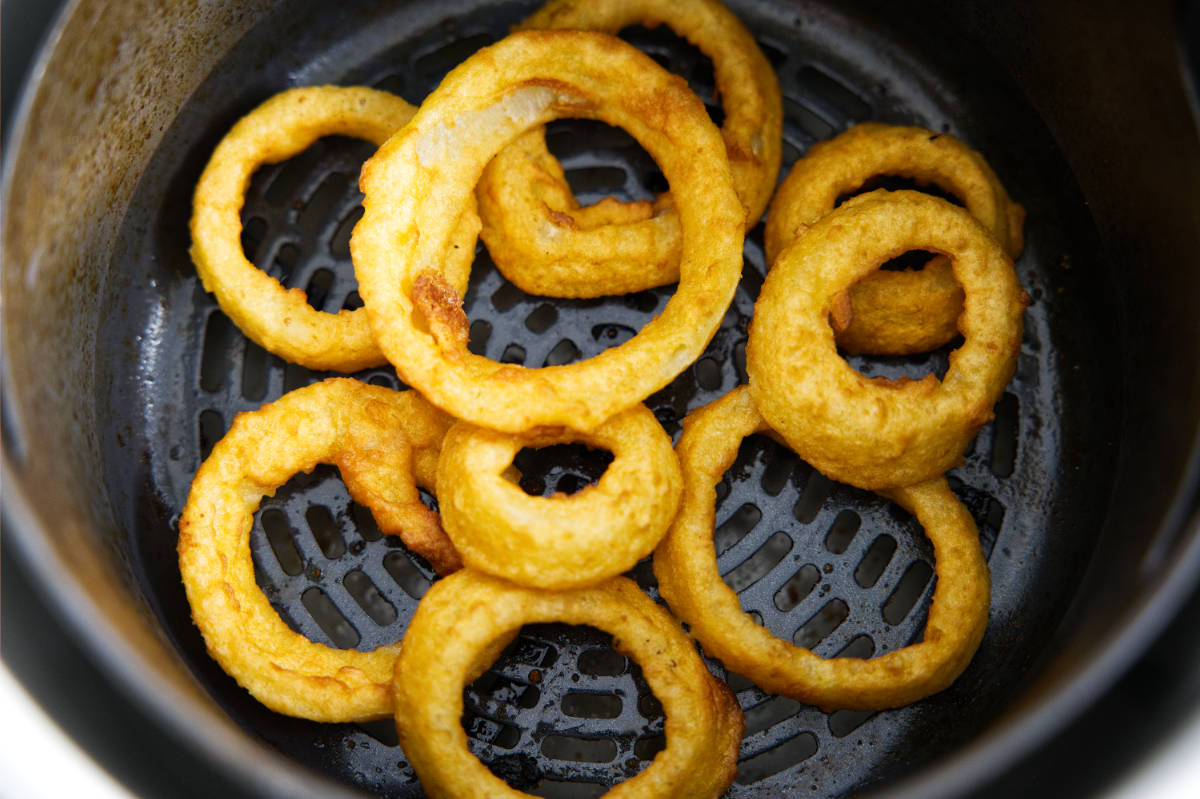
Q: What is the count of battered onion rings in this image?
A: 9